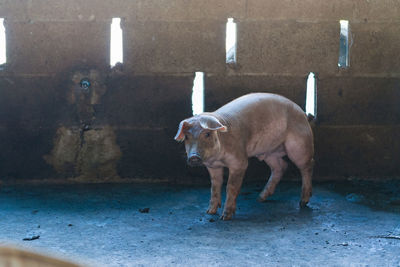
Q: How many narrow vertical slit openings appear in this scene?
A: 6